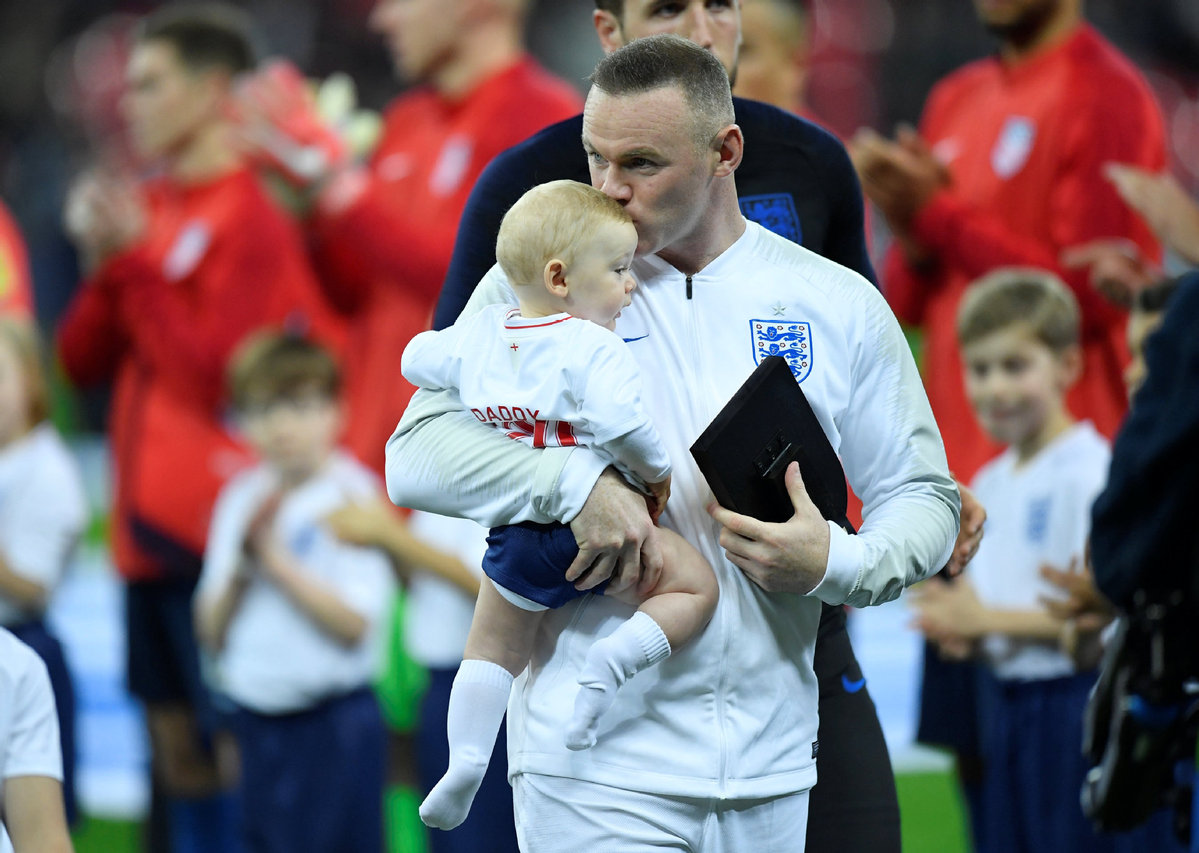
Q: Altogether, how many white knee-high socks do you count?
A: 2